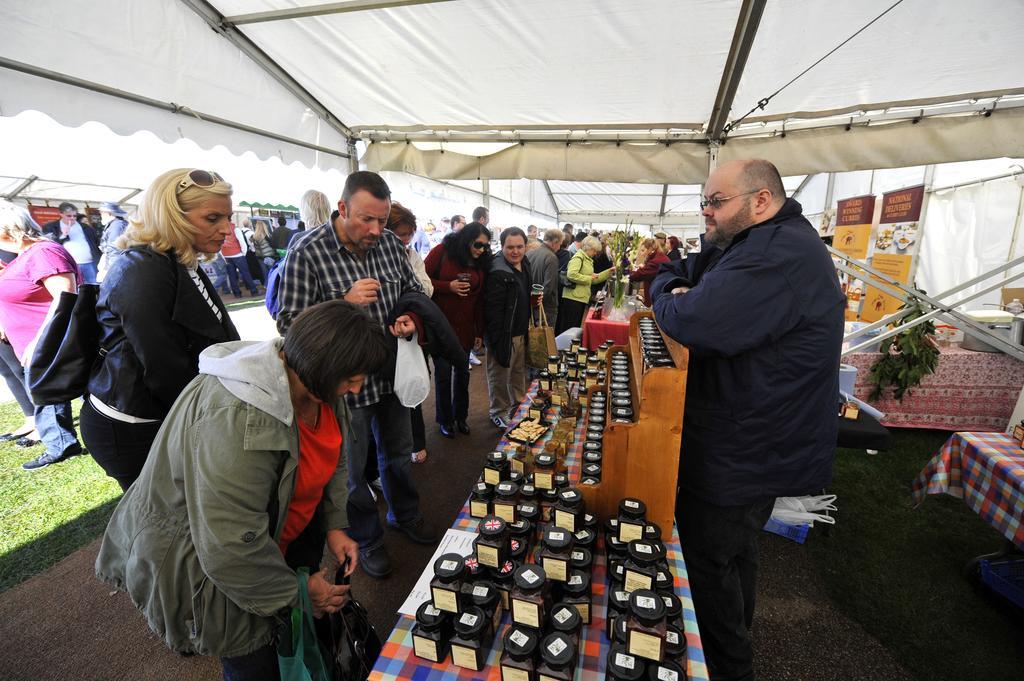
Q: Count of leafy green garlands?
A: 1